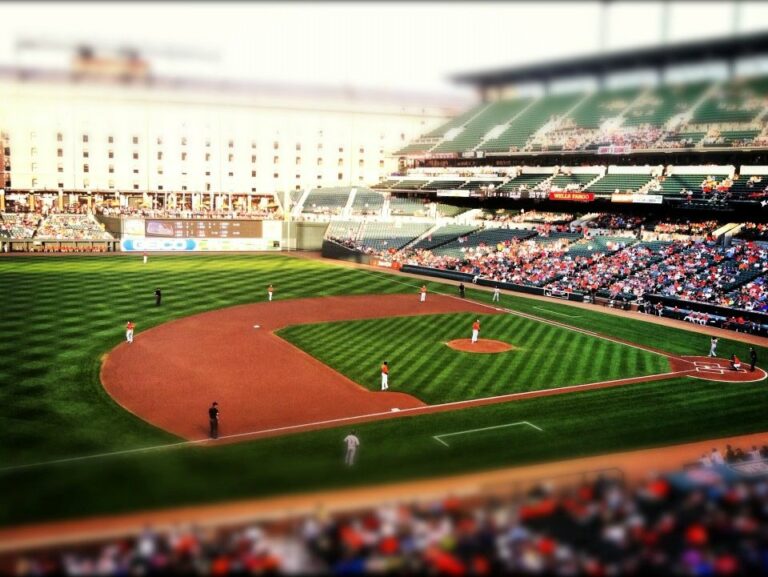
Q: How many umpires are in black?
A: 4